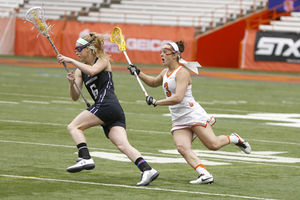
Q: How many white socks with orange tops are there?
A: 2